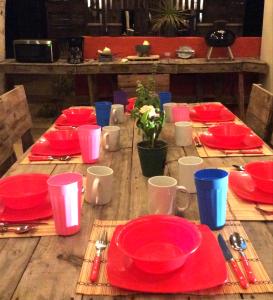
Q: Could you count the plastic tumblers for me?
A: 7